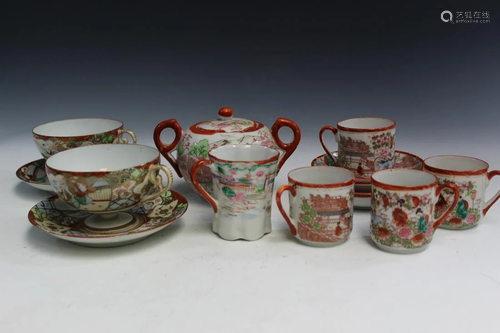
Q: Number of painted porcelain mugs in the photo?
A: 5